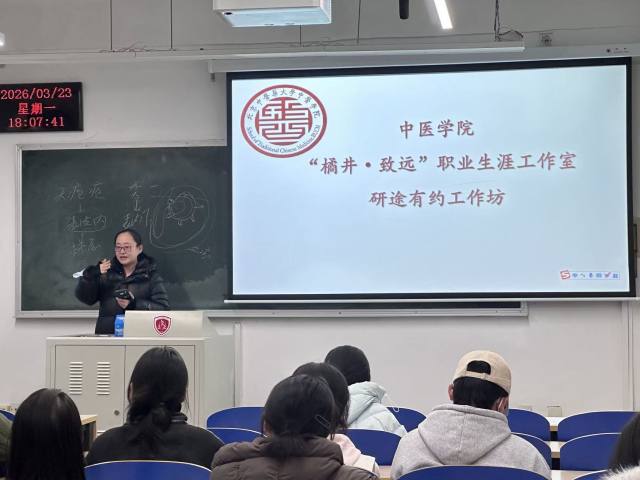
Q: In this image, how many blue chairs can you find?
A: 12